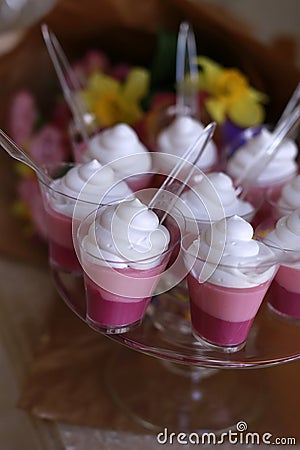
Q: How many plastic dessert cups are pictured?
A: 9